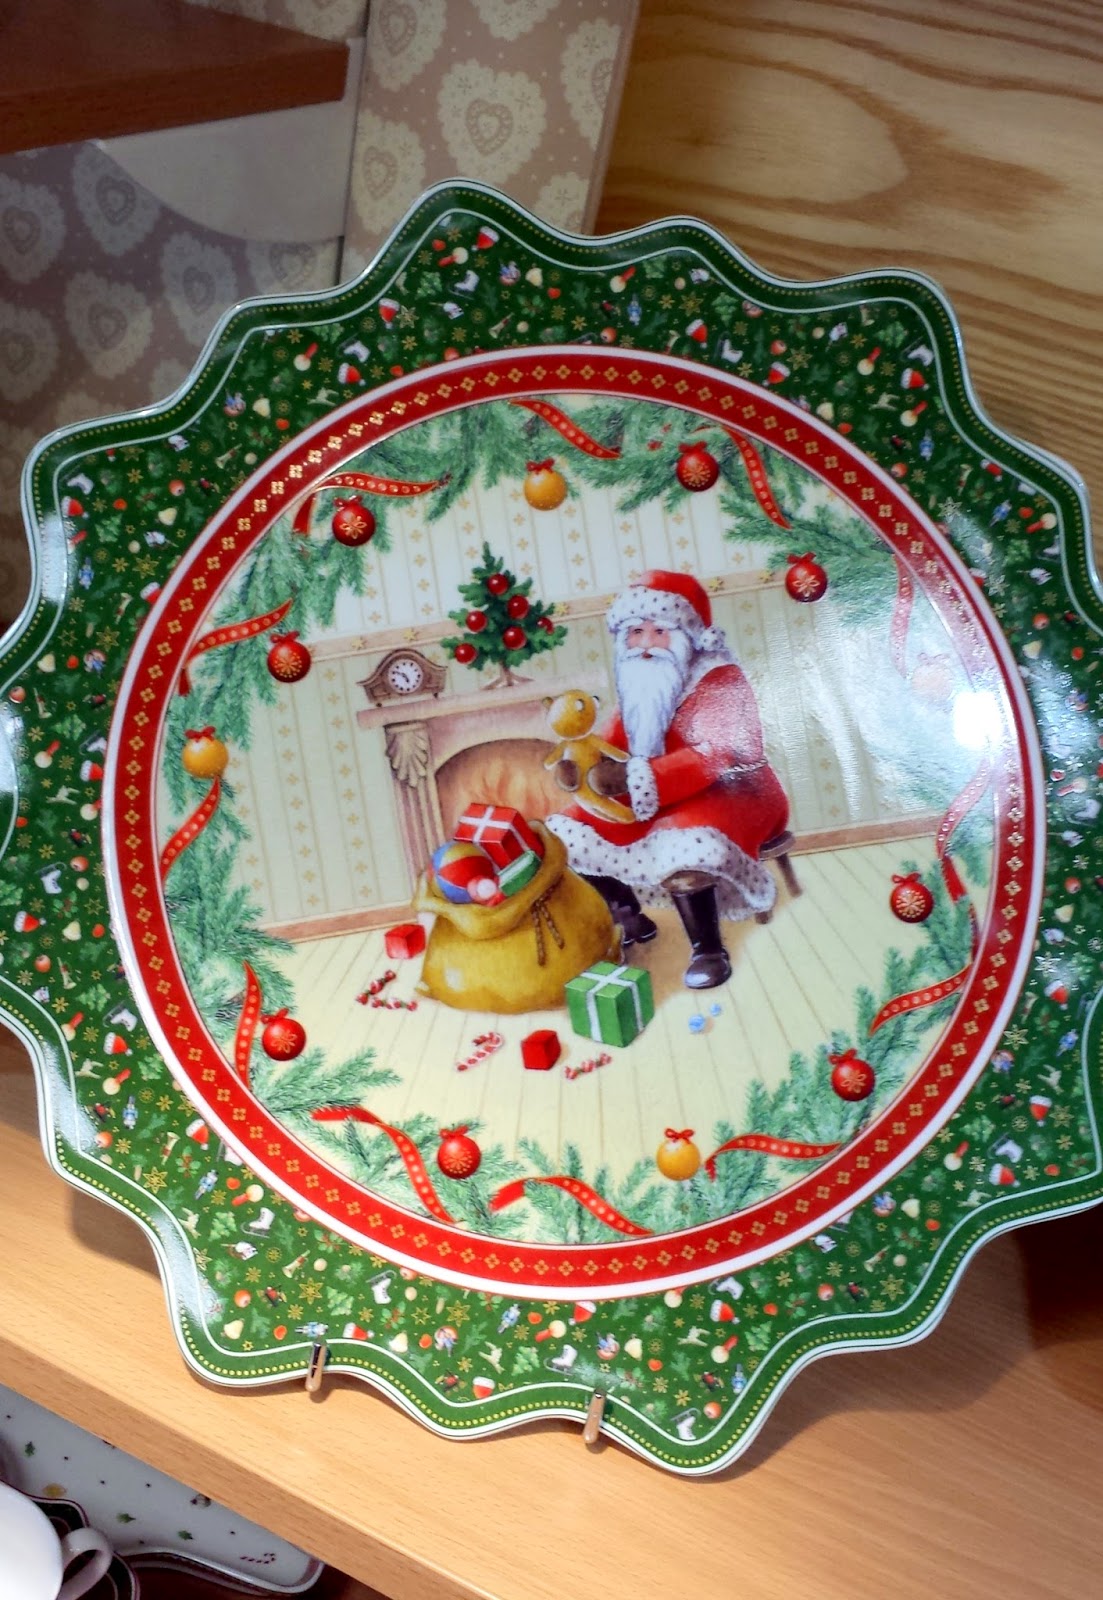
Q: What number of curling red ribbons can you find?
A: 12